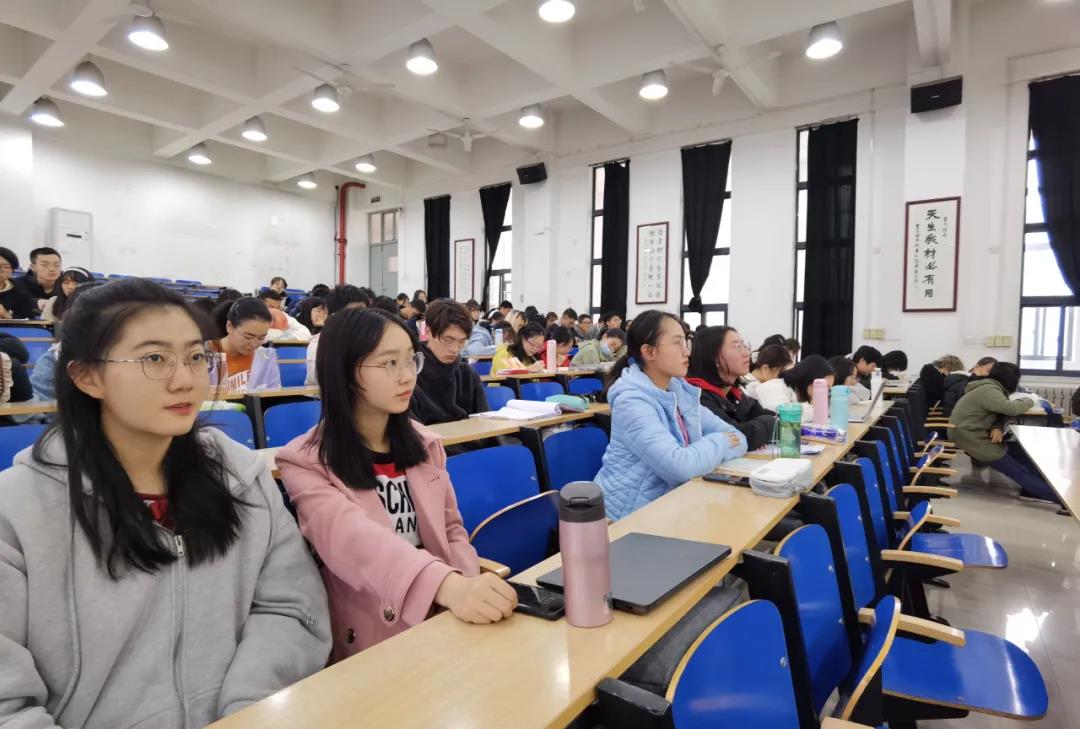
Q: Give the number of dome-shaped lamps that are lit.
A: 13